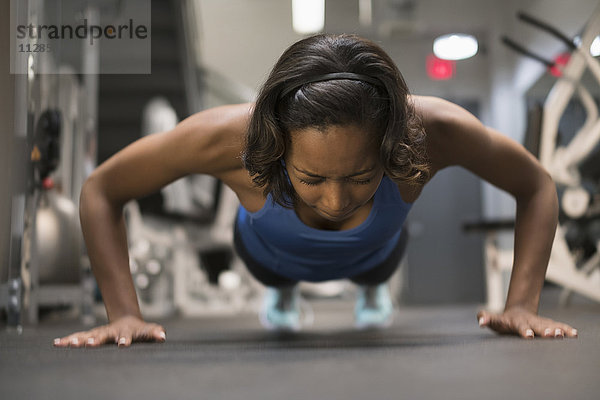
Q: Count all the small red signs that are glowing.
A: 2